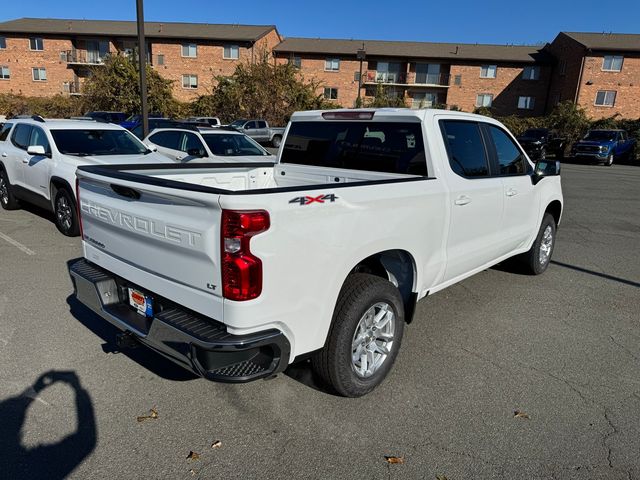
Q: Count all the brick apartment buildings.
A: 3